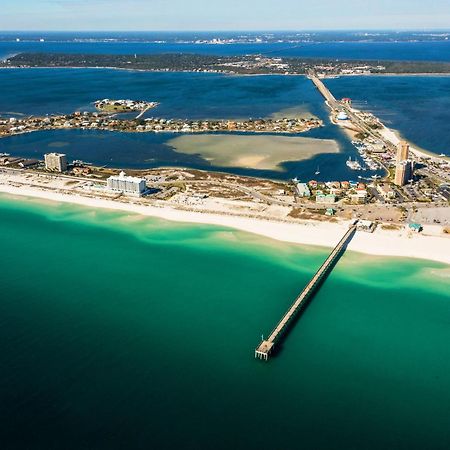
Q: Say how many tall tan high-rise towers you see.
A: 2